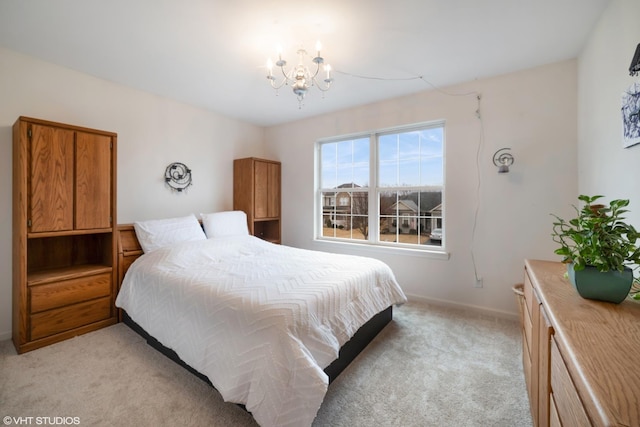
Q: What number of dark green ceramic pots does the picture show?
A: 1